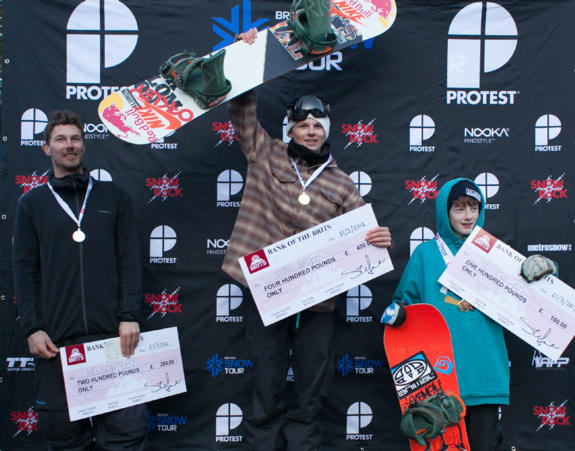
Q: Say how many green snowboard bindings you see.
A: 3